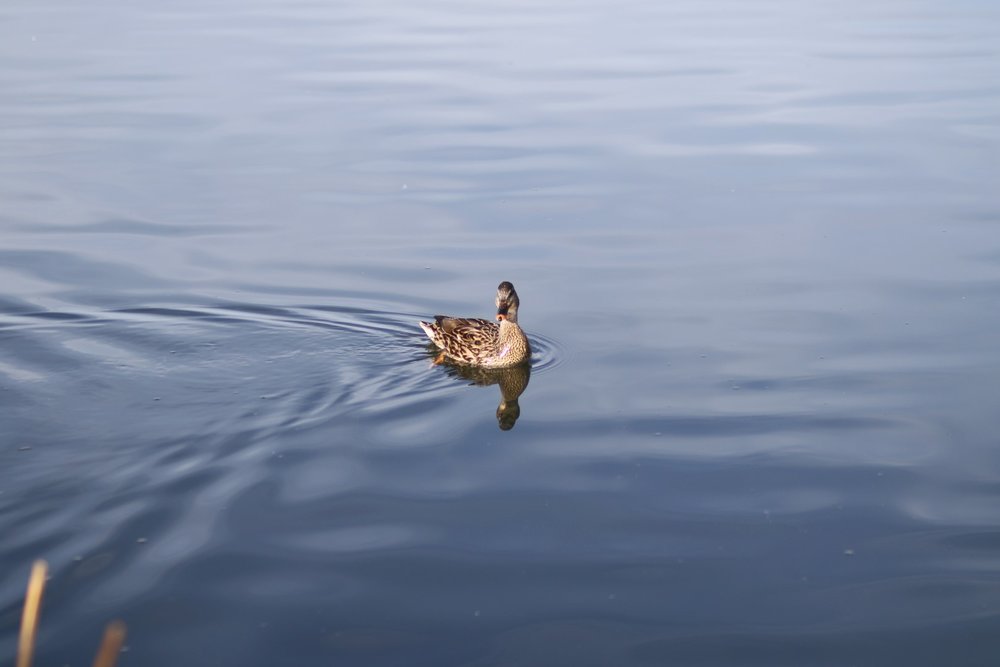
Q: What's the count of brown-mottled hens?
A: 1